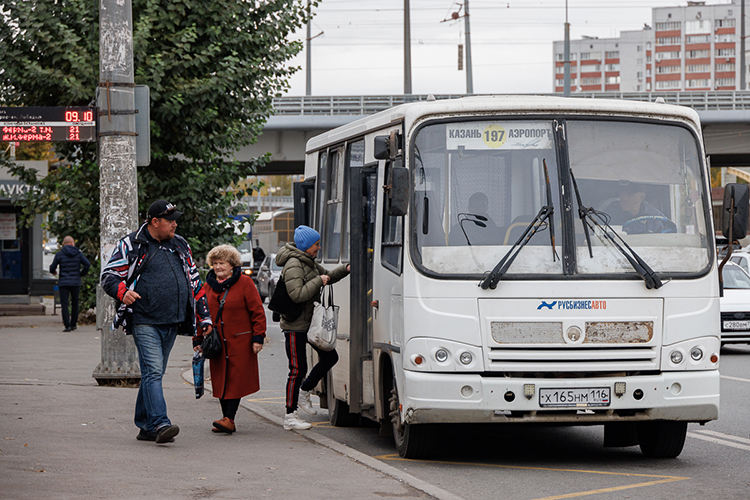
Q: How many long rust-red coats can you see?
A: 1